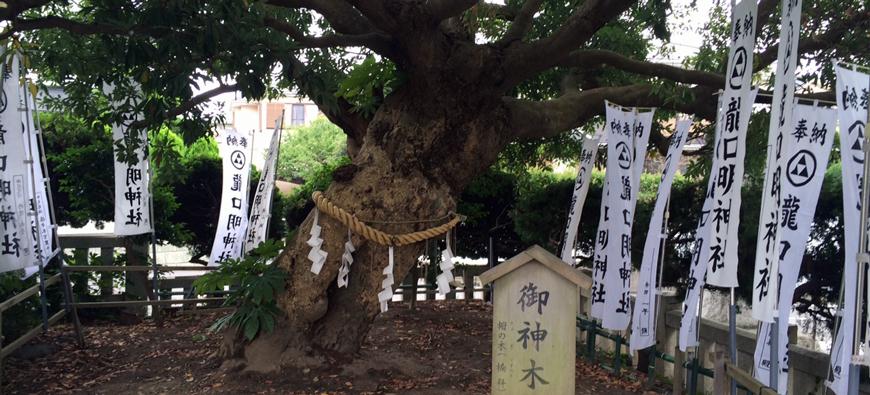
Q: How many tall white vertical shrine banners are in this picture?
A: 14